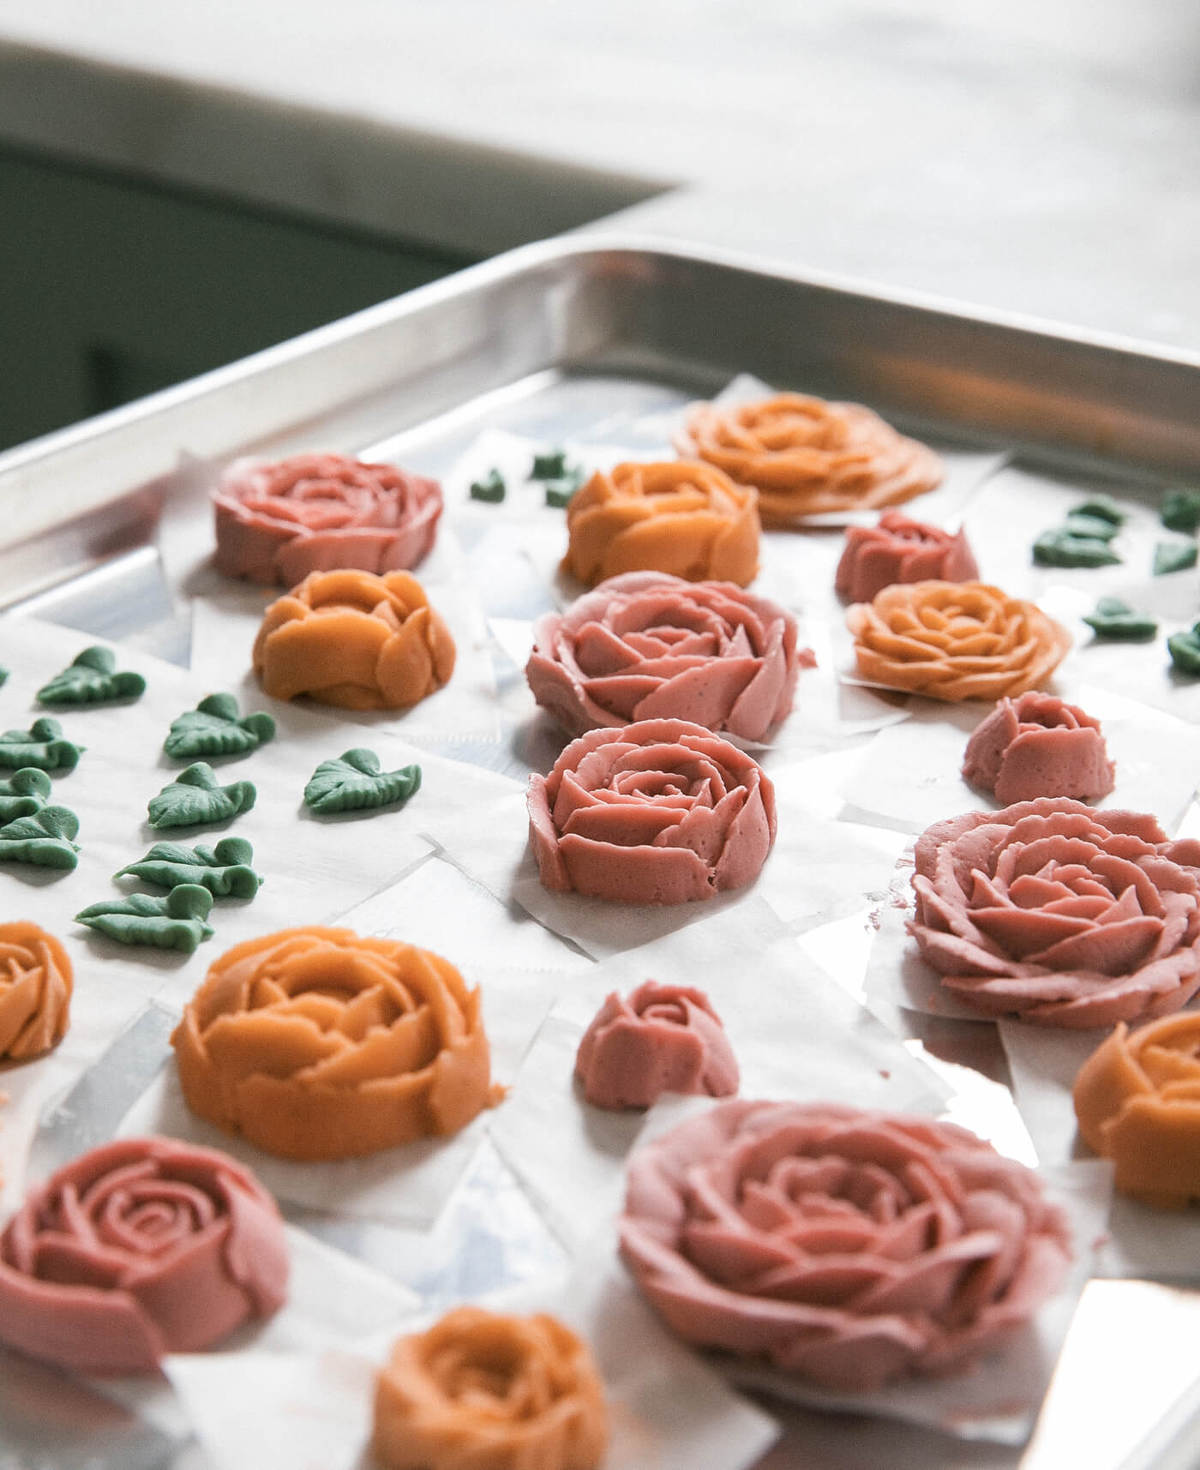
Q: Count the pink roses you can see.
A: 9